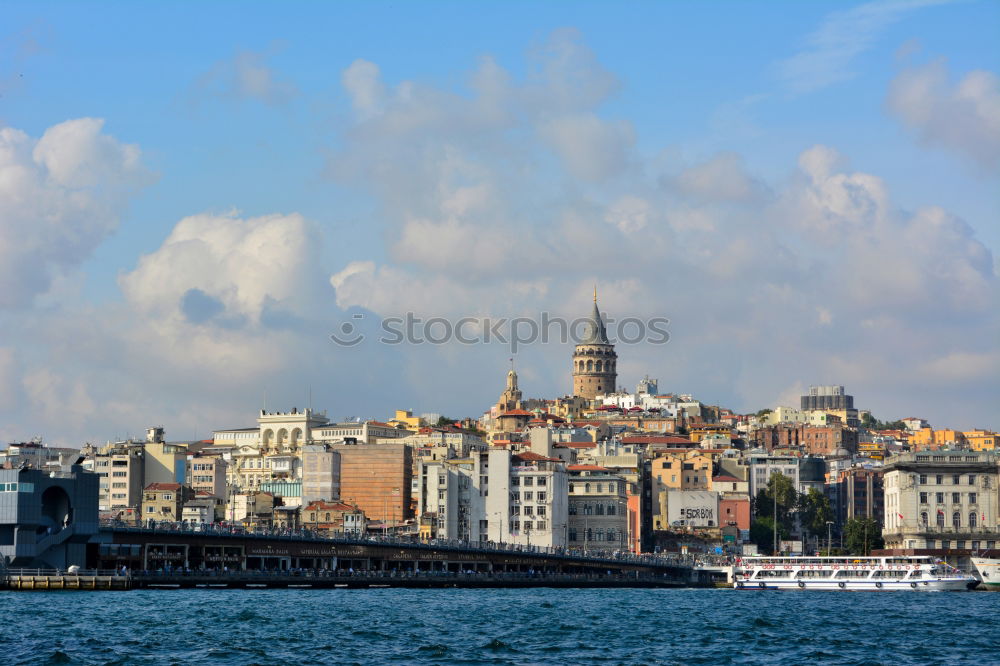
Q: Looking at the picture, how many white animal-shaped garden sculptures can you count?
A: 0